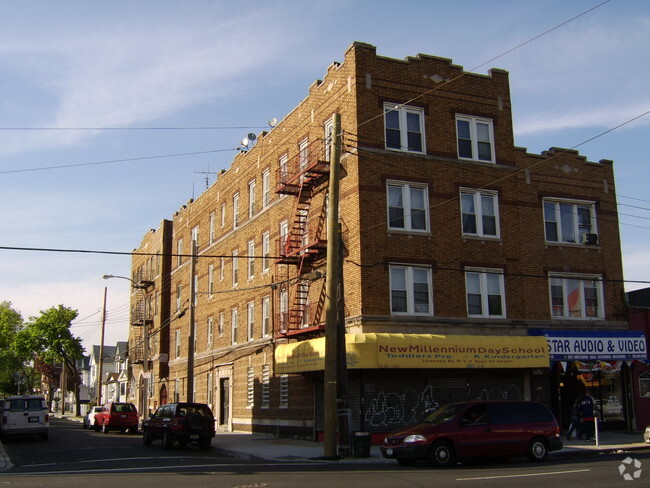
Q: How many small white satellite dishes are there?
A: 2